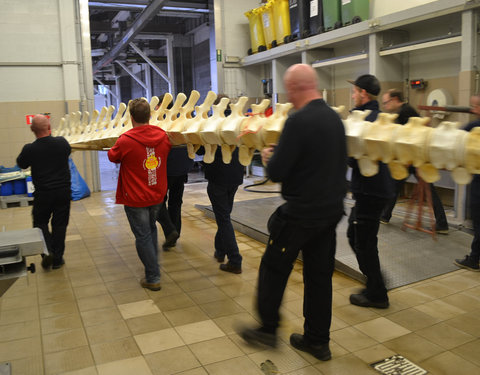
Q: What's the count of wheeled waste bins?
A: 7